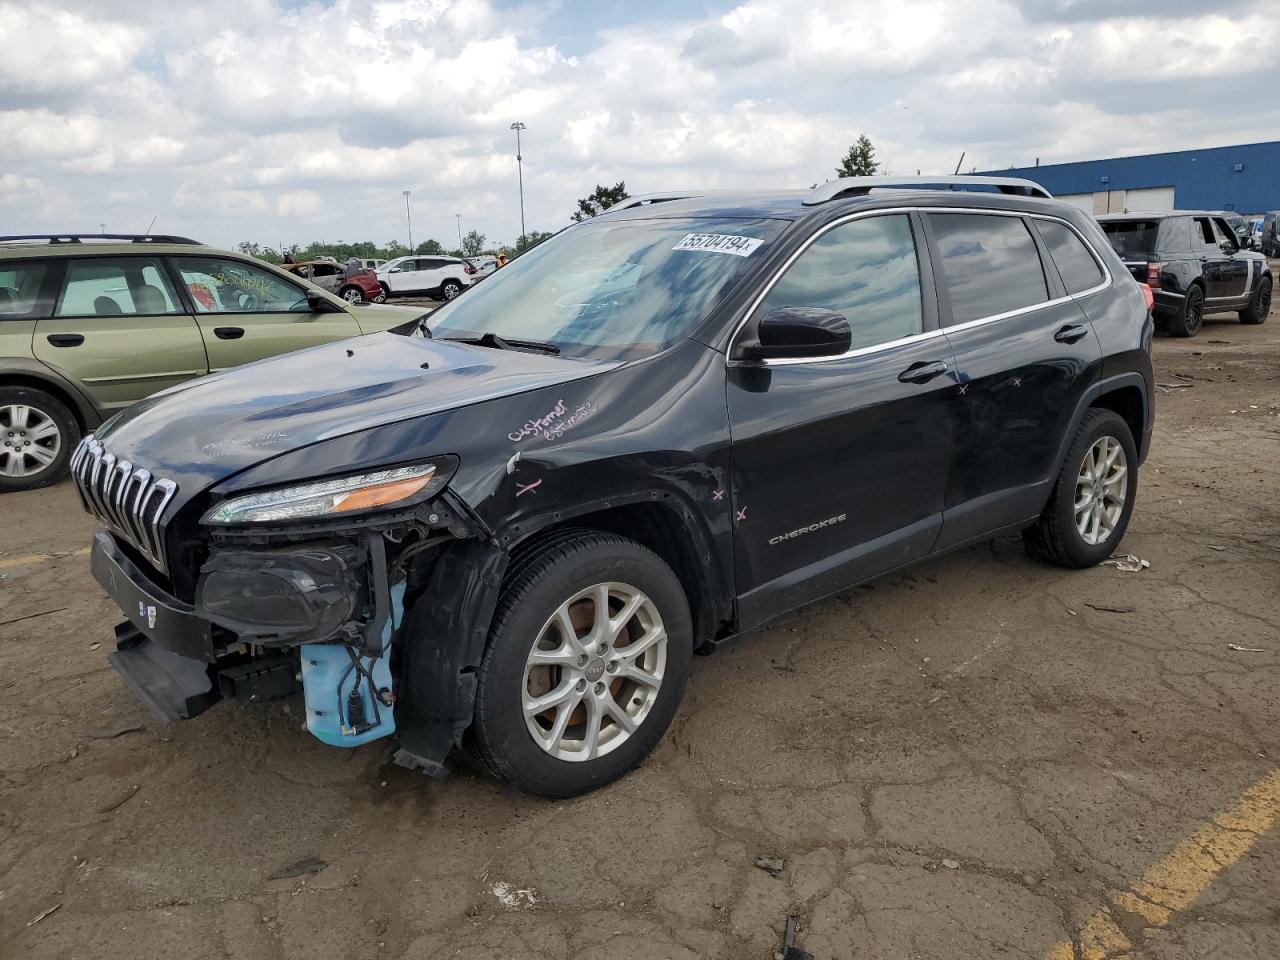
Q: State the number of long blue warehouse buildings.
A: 1